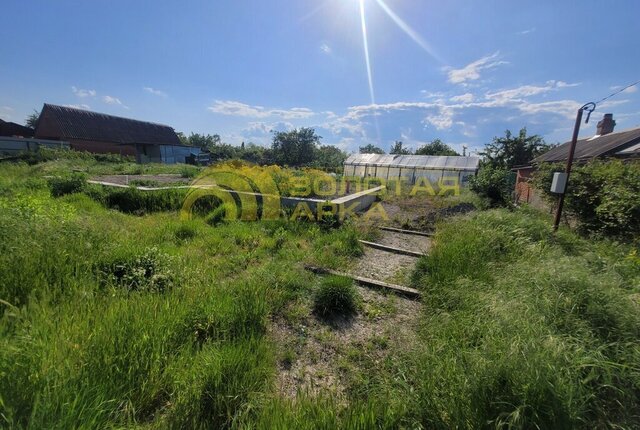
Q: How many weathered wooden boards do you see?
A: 3